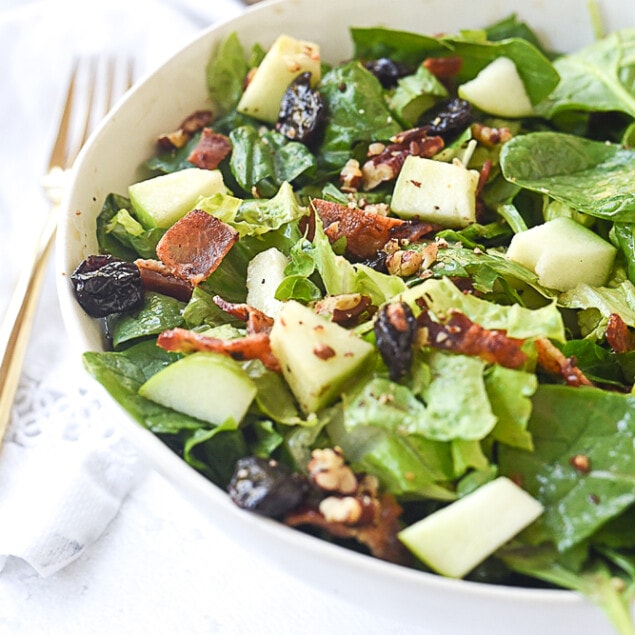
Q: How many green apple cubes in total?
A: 9